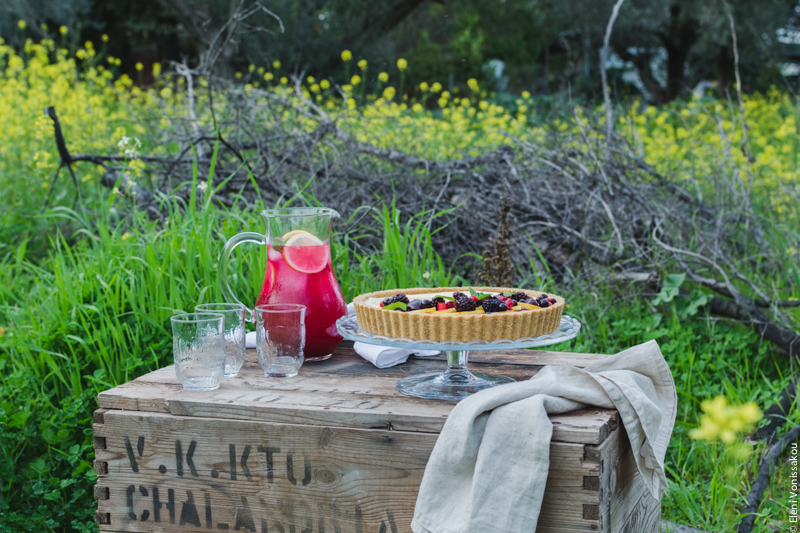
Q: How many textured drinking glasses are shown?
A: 3